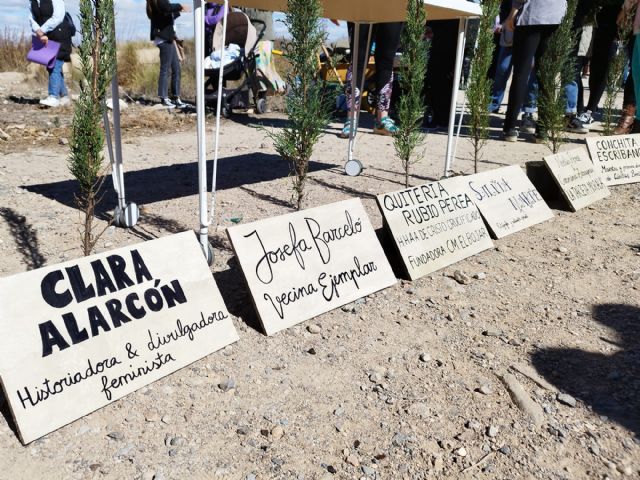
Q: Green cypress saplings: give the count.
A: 6